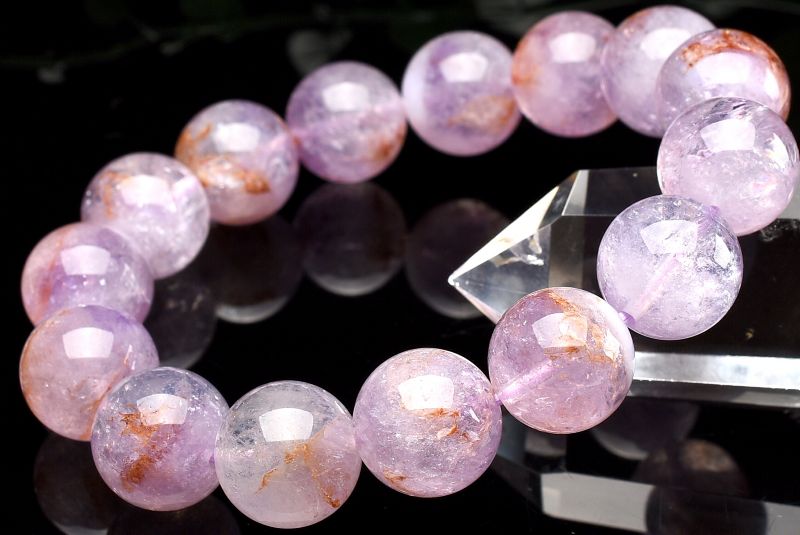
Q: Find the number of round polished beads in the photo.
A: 15